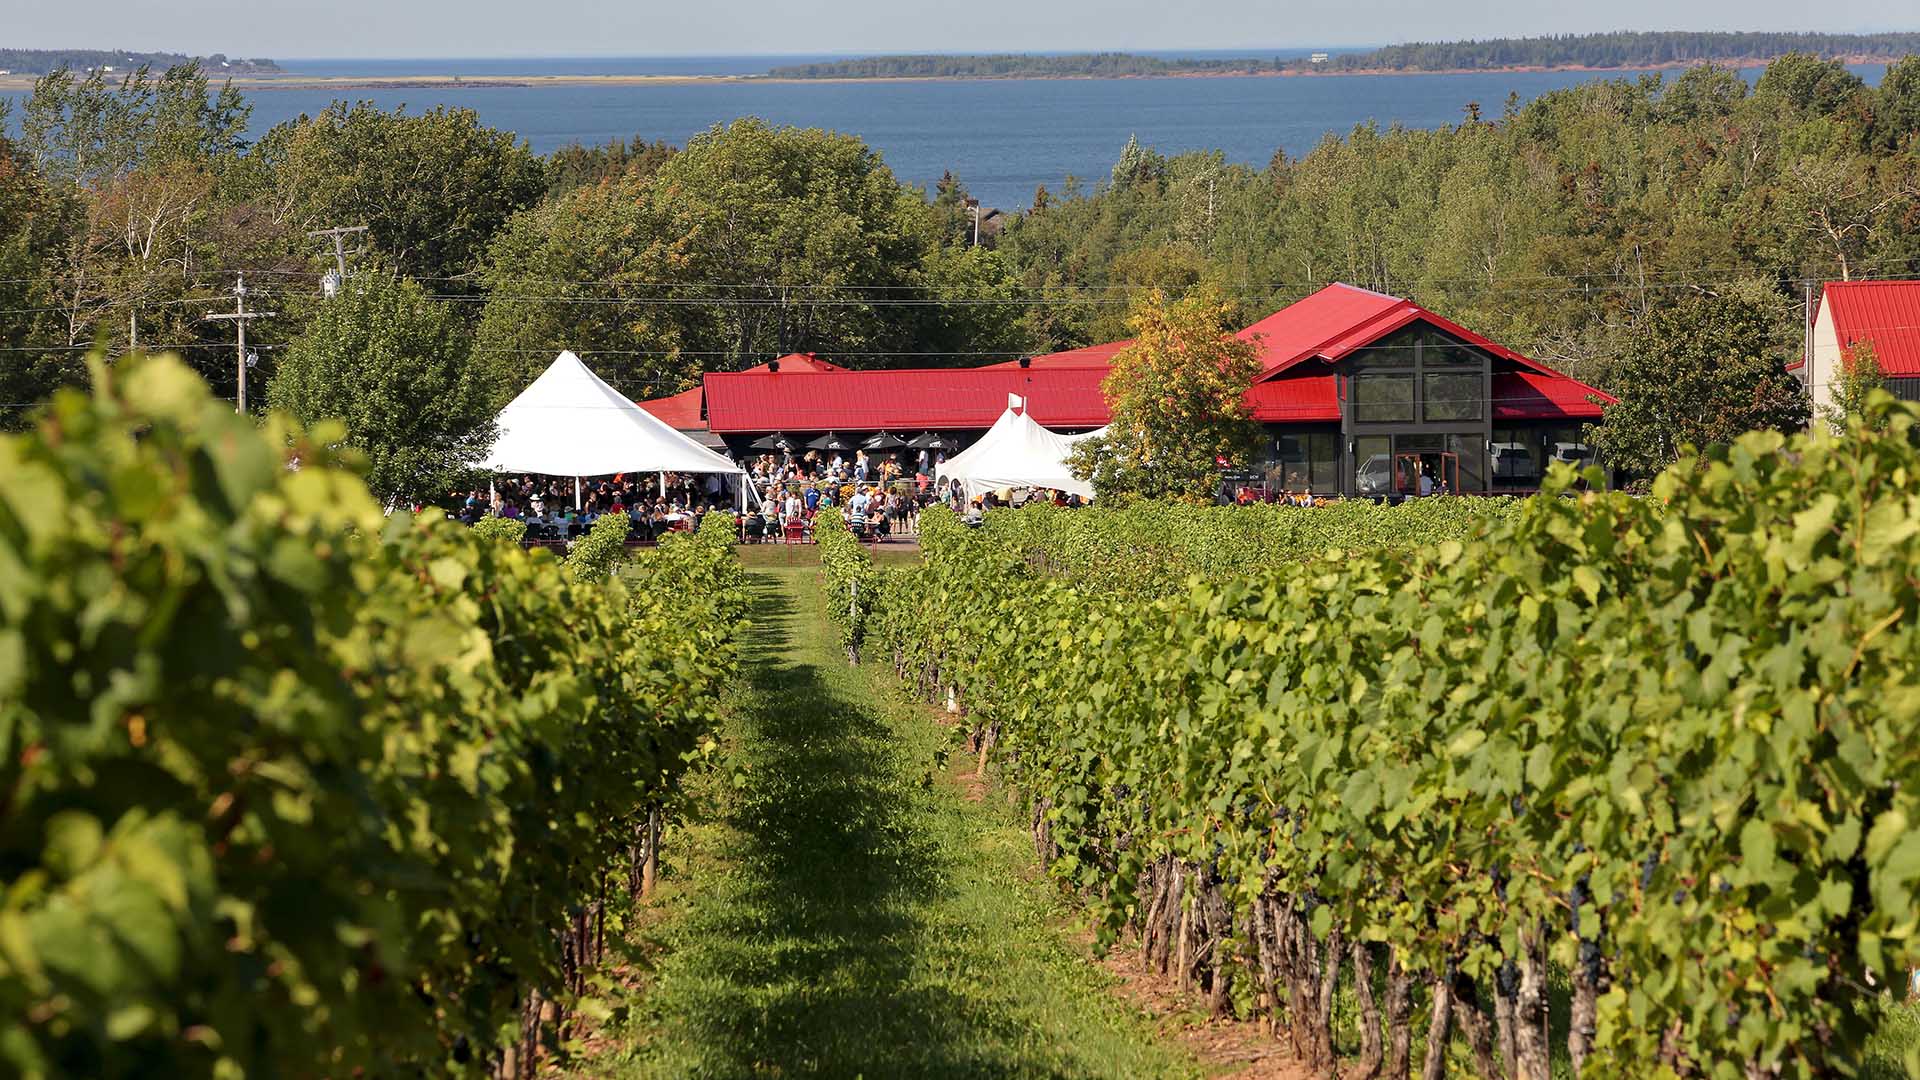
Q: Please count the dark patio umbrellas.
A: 4